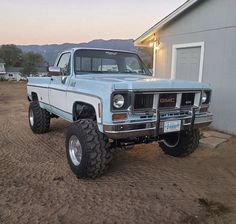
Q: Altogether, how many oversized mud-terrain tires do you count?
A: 3